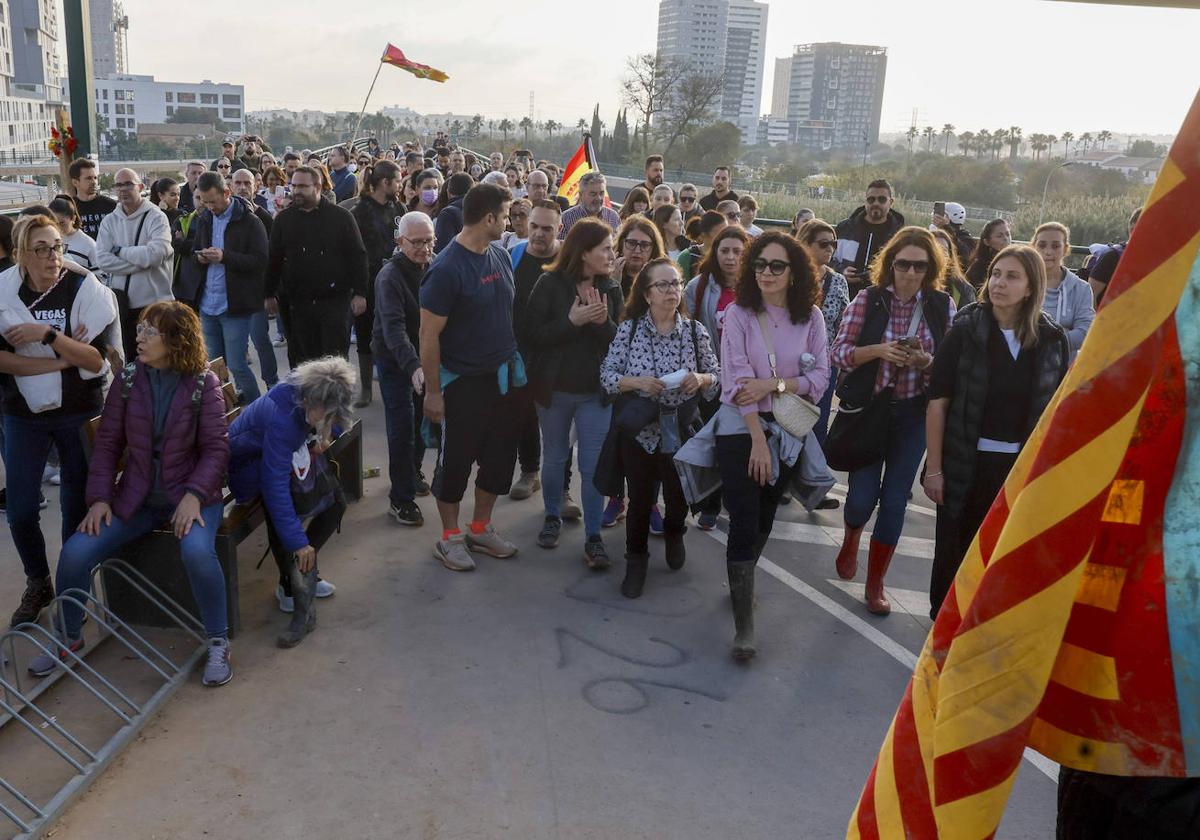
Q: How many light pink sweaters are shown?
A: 1